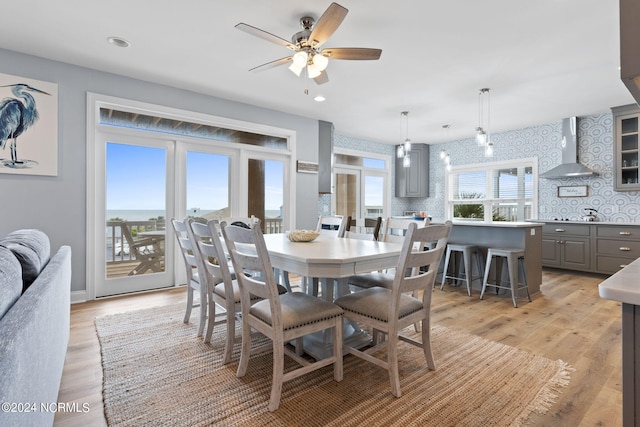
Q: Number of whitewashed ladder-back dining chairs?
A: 8